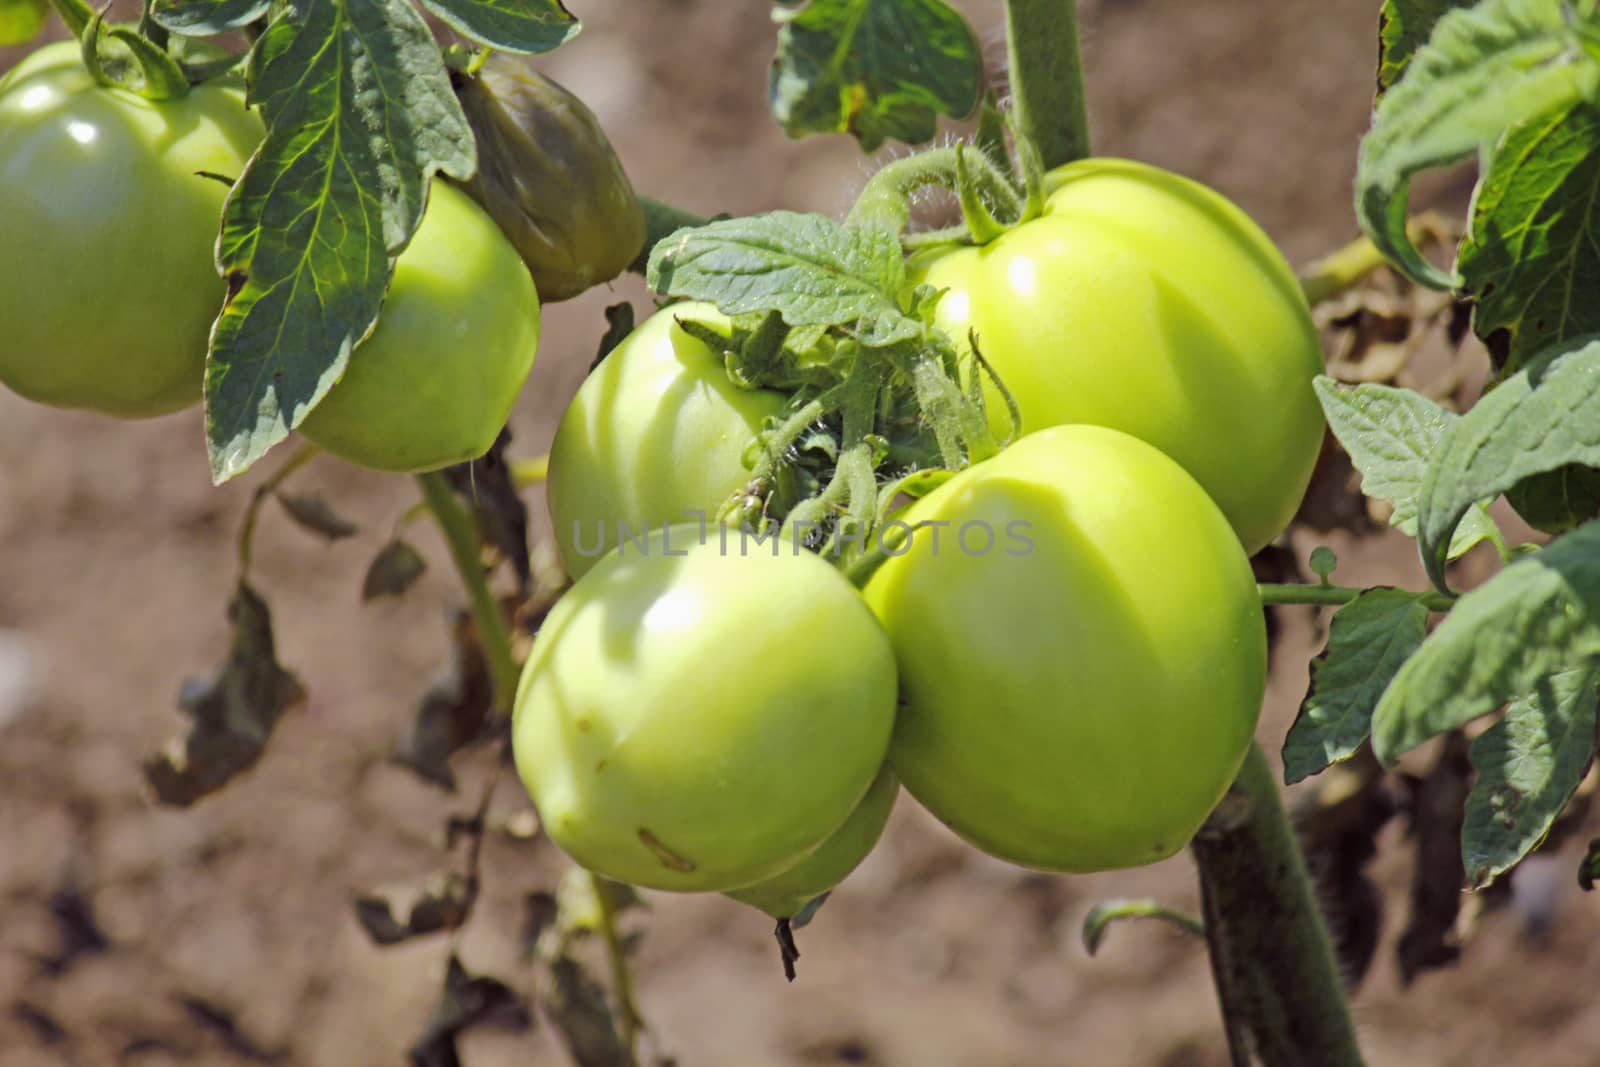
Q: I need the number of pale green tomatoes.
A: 7